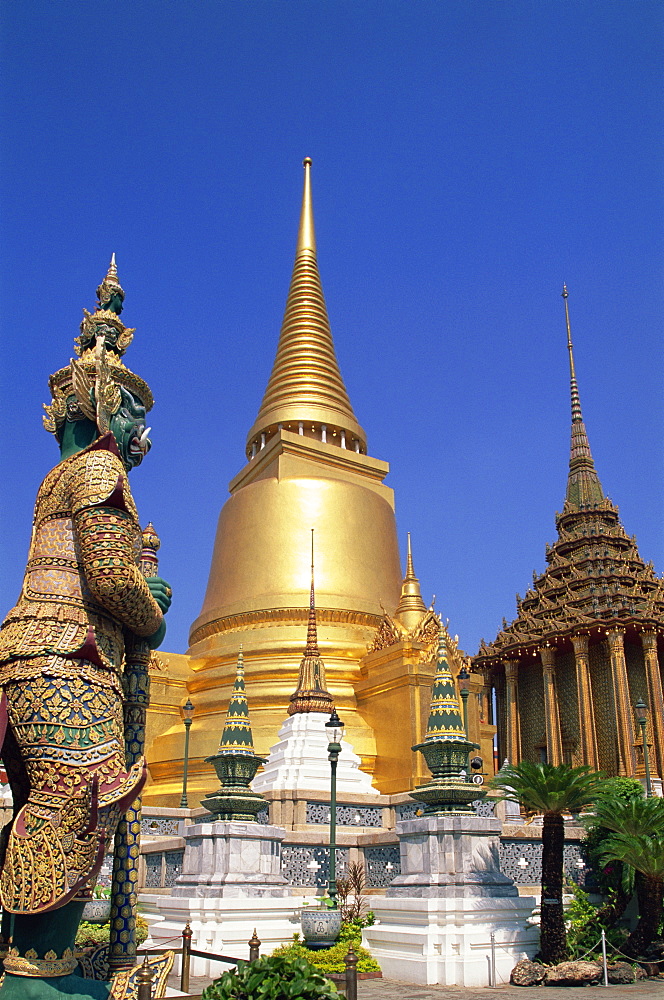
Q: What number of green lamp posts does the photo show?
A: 4